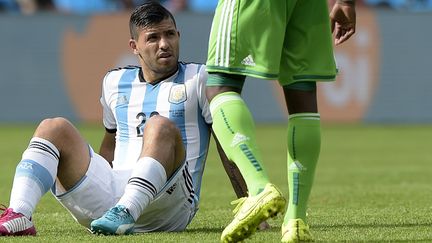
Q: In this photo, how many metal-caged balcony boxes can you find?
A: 0